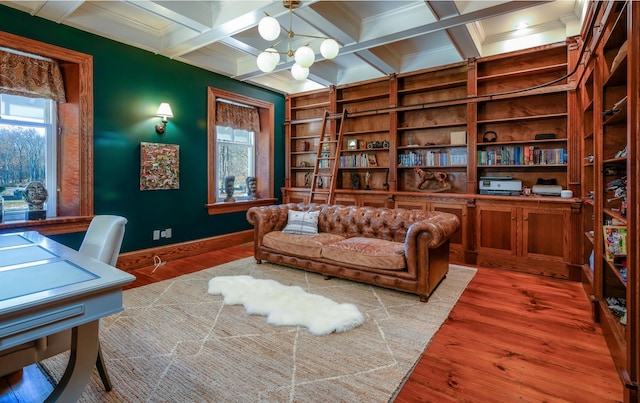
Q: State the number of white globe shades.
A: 6